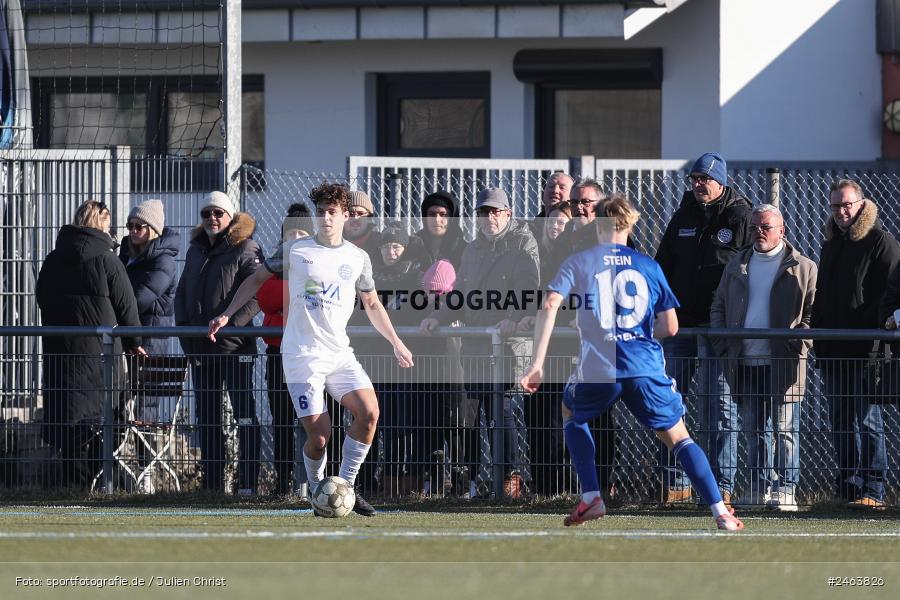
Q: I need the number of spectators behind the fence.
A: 15